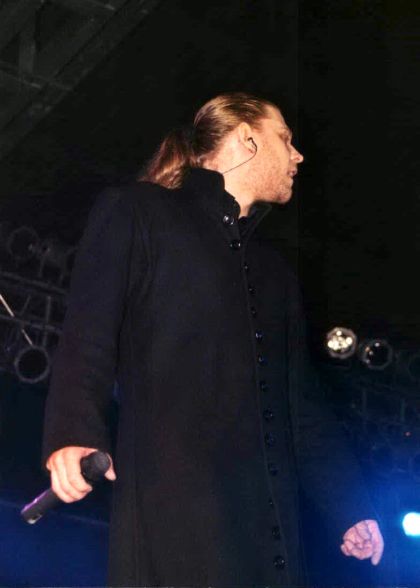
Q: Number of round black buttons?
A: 14